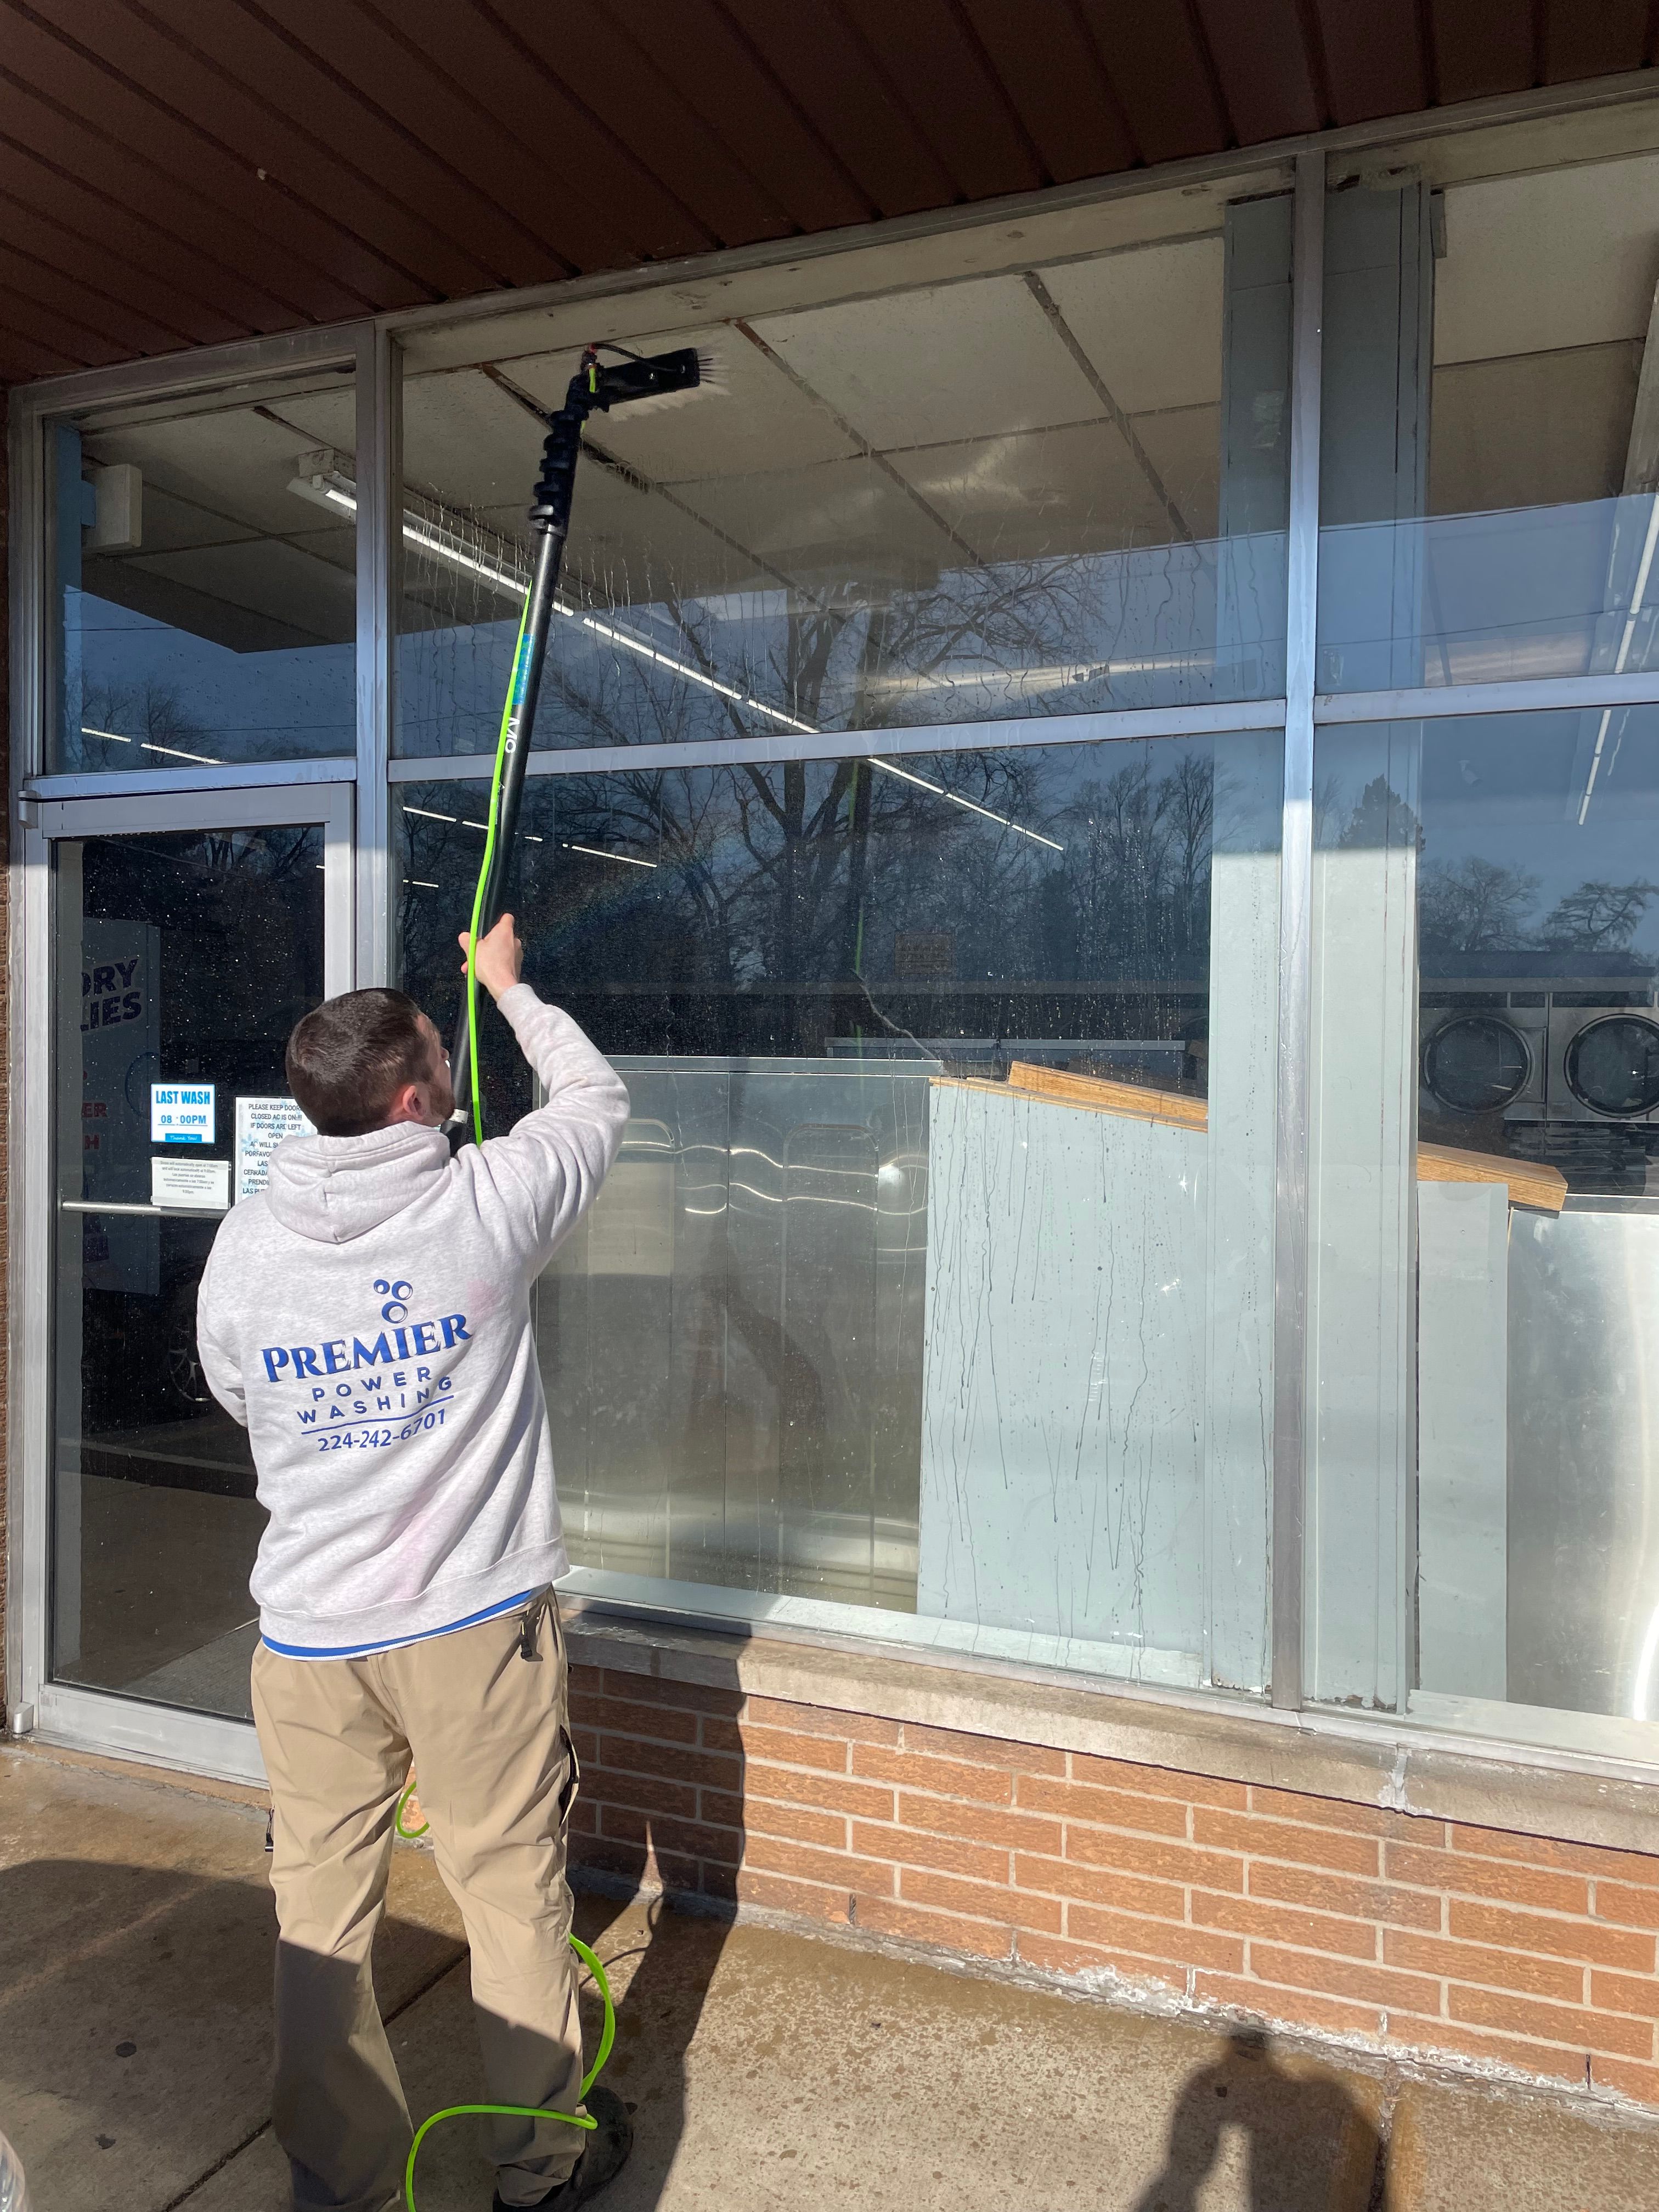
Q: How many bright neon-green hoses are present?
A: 1